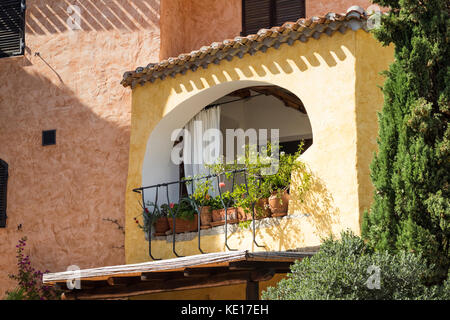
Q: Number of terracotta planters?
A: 7